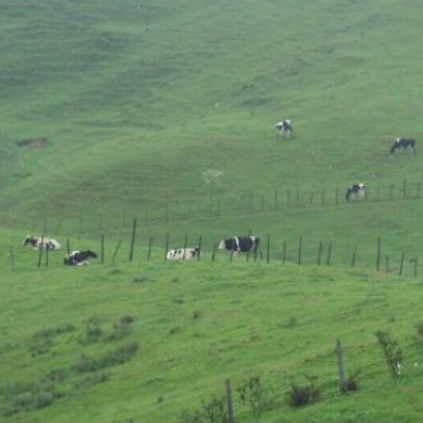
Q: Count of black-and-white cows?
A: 7